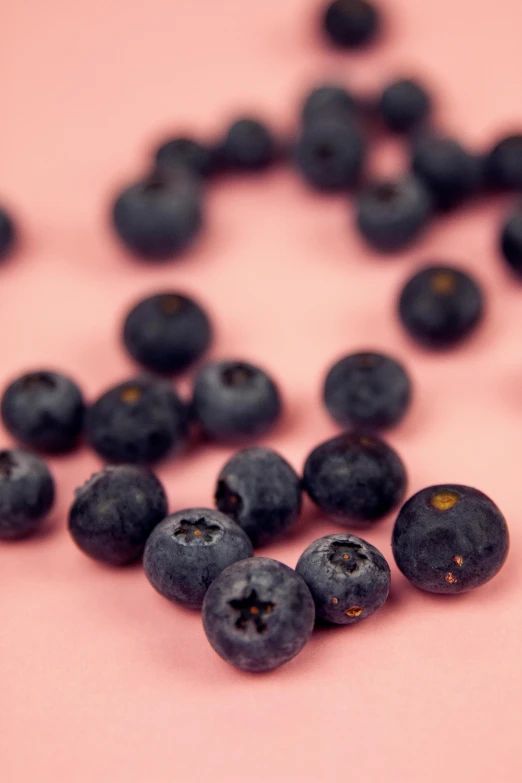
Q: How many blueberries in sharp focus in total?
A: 4